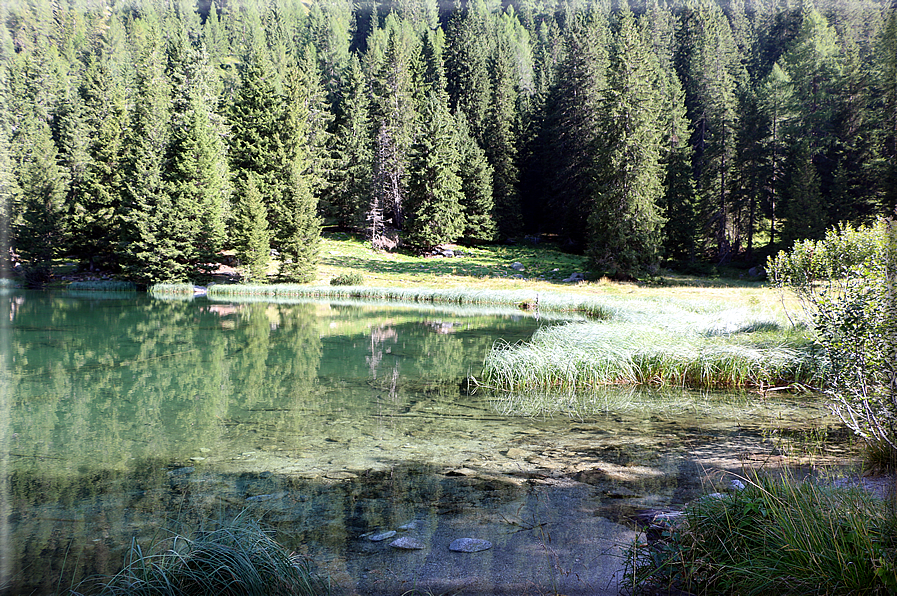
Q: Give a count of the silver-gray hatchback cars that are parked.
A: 0